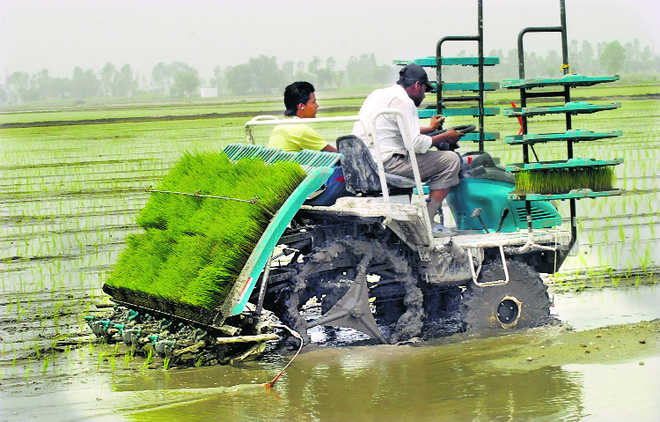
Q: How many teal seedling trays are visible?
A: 9